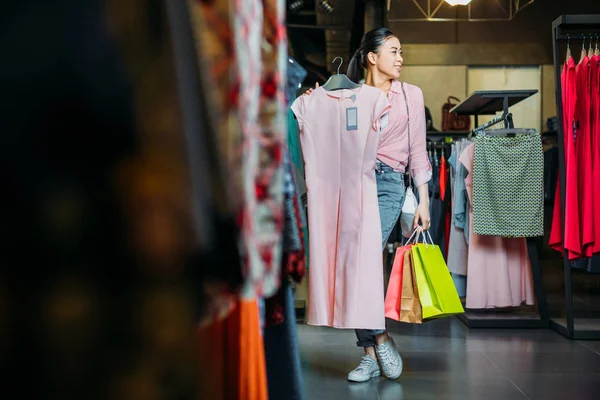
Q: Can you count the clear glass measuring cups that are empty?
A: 0